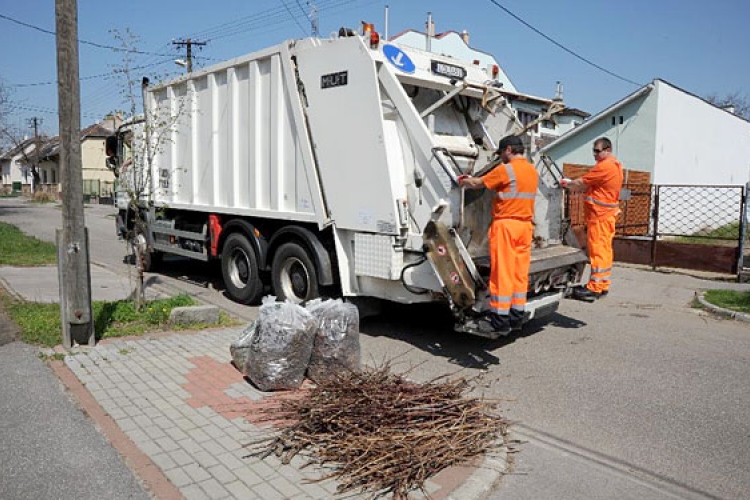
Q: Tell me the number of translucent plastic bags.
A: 3